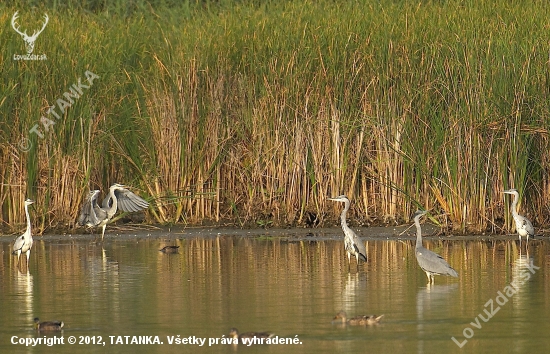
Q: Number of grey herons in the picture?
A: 5